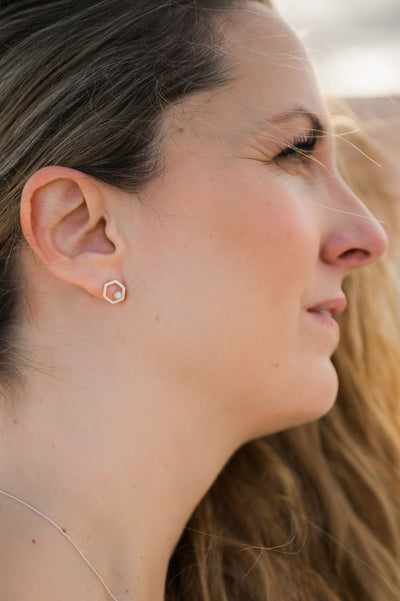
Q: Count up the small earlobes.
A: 1